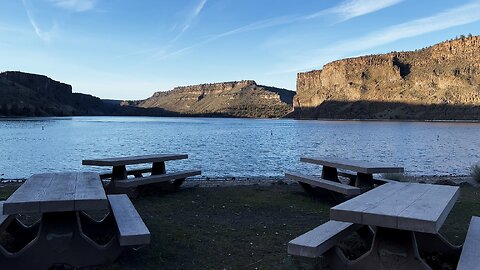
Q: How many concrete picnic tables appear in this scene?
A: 4